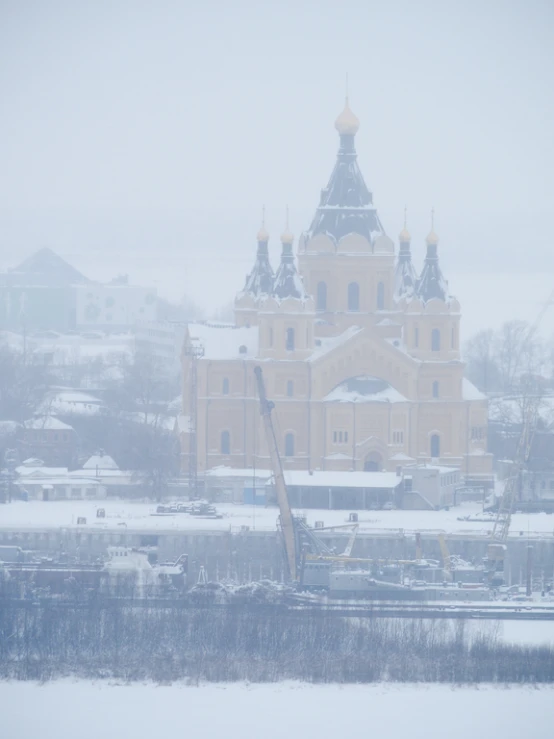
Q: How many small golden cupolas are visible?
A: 4